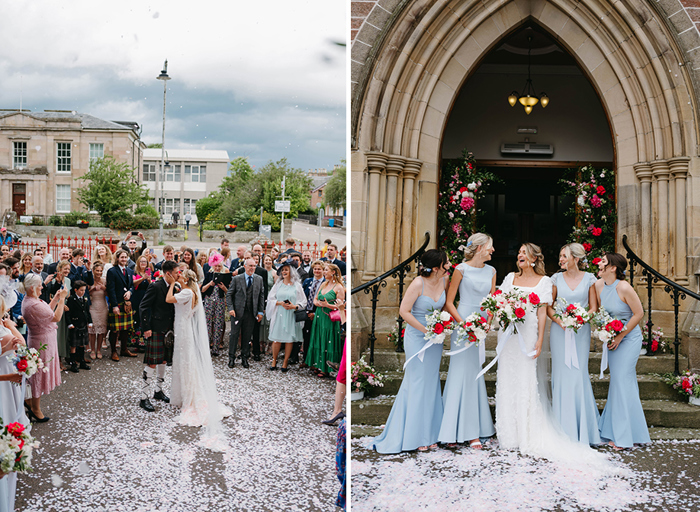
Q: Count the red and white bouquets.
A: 7